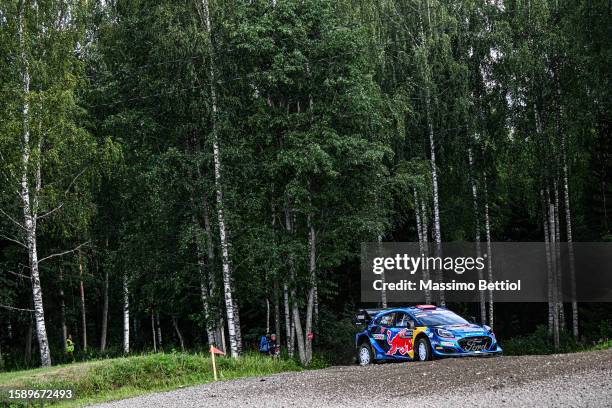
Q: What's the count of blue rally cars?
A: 1